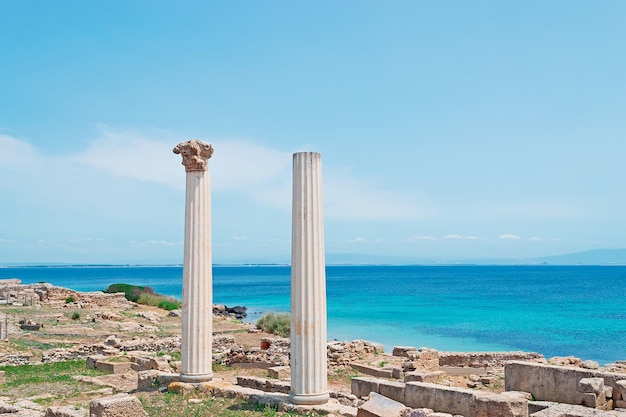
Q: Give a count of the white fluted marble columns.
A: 2